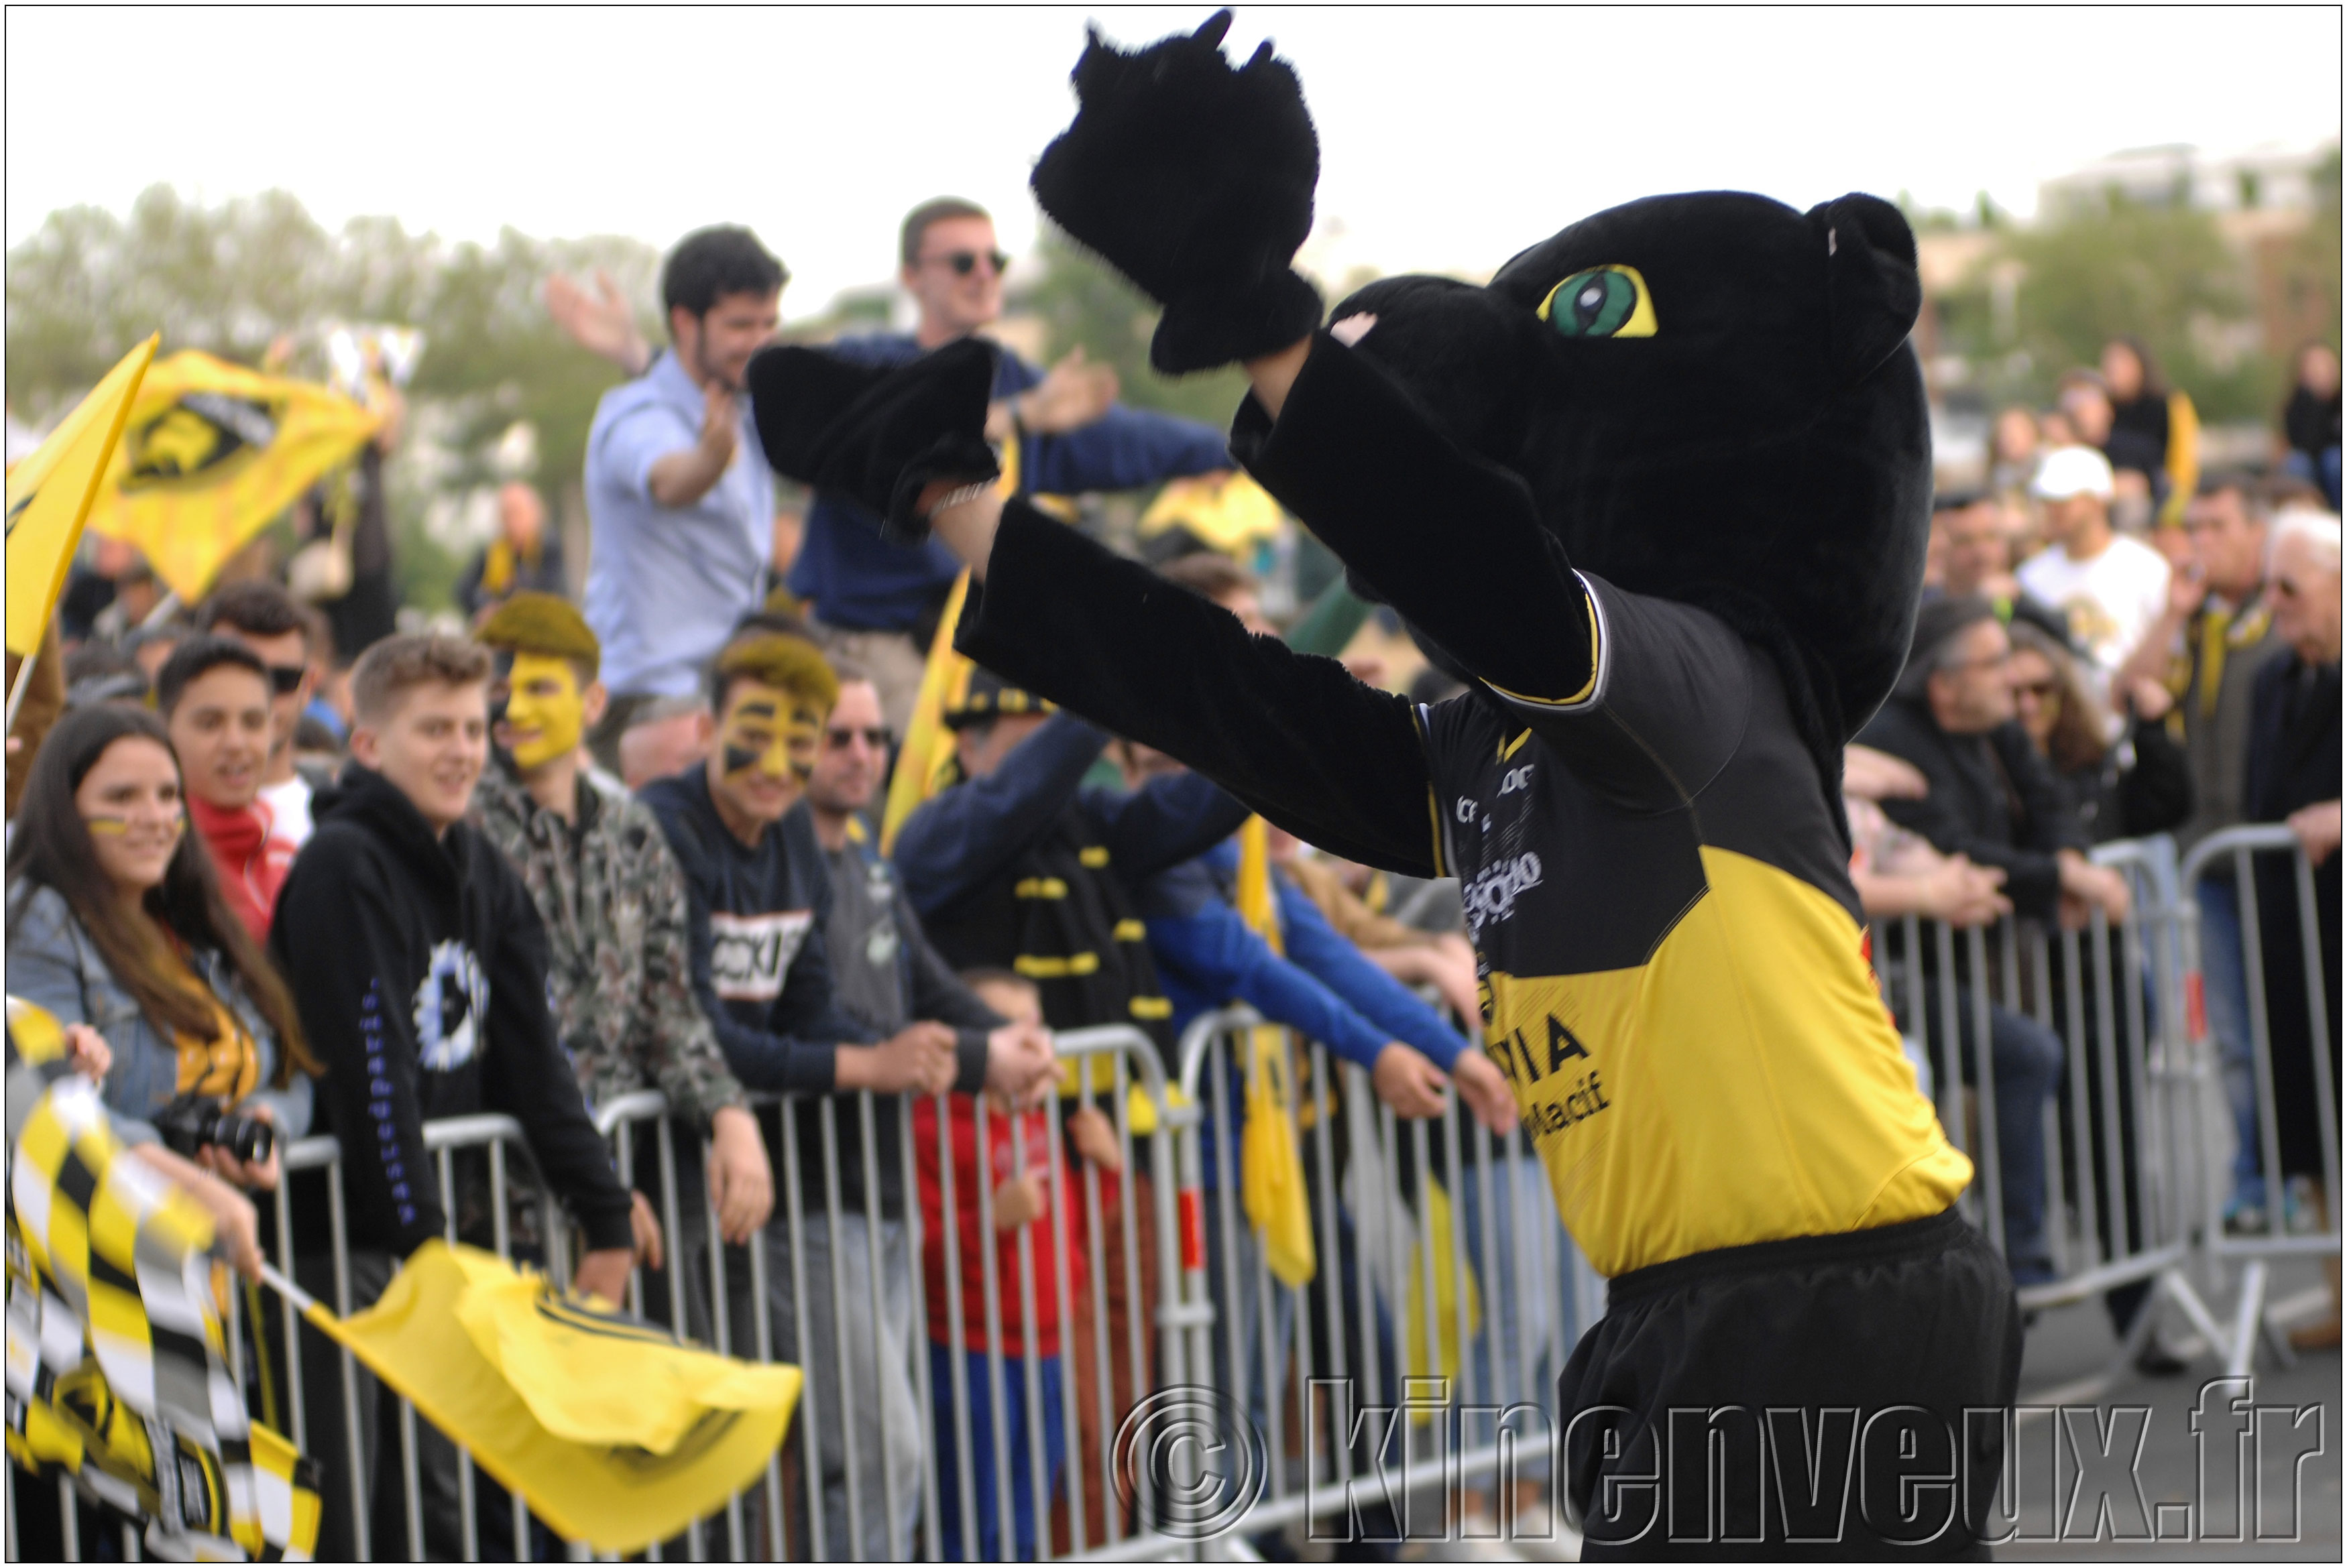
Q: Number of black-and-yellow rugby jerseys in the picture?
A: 1